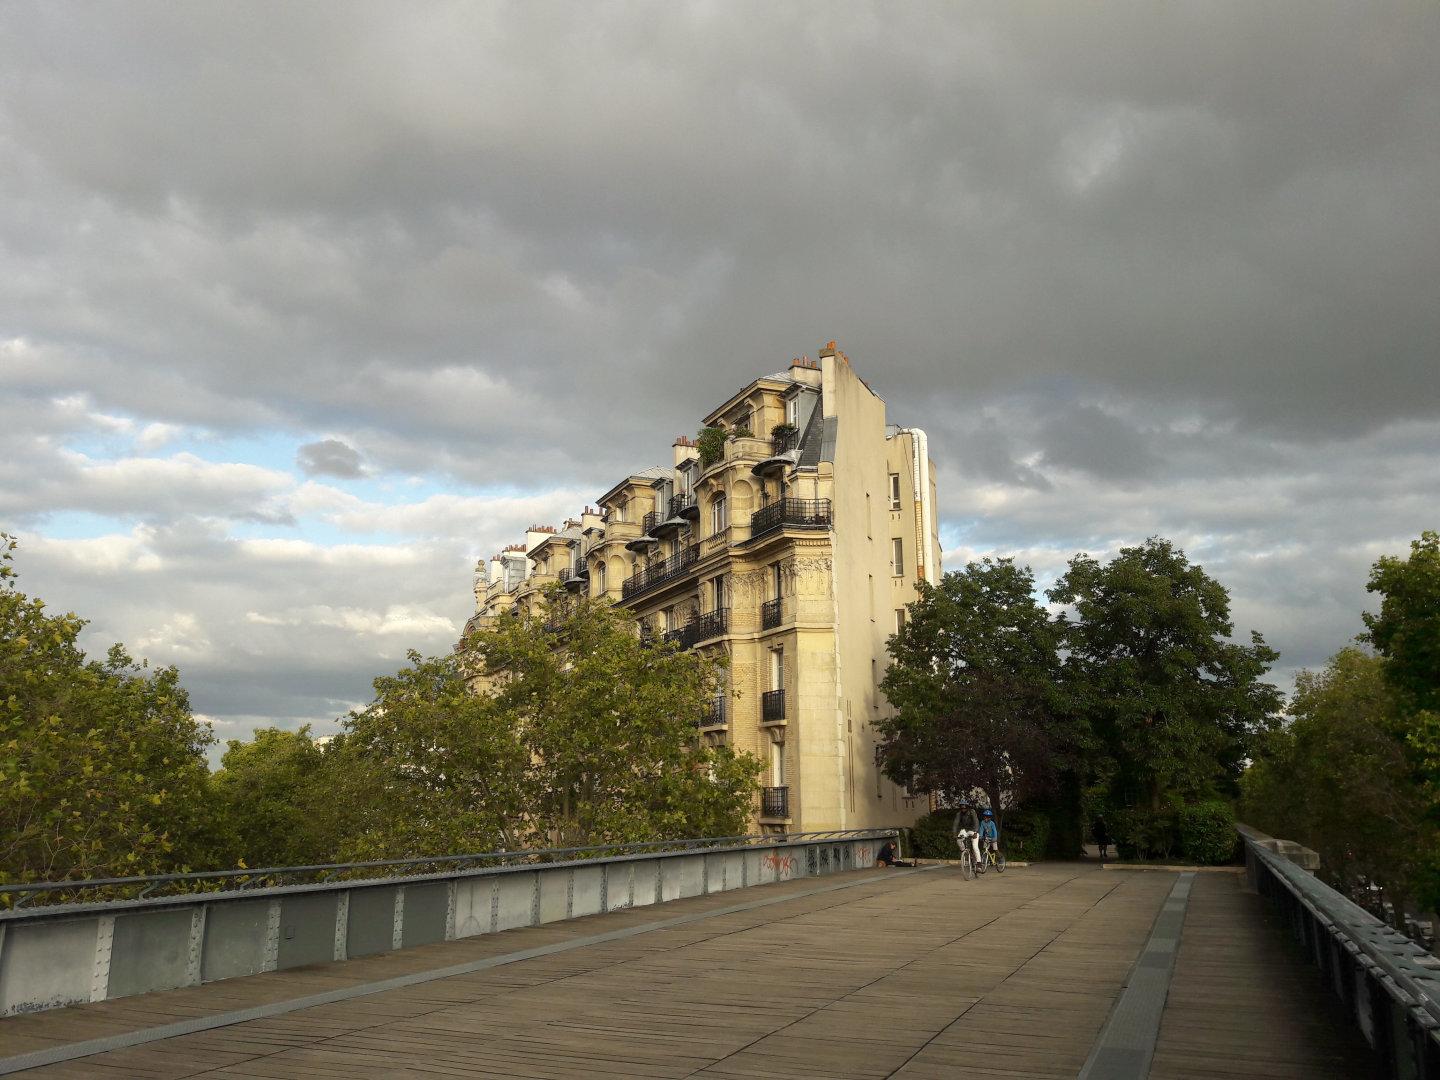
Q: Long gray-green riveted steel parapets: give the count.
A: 2